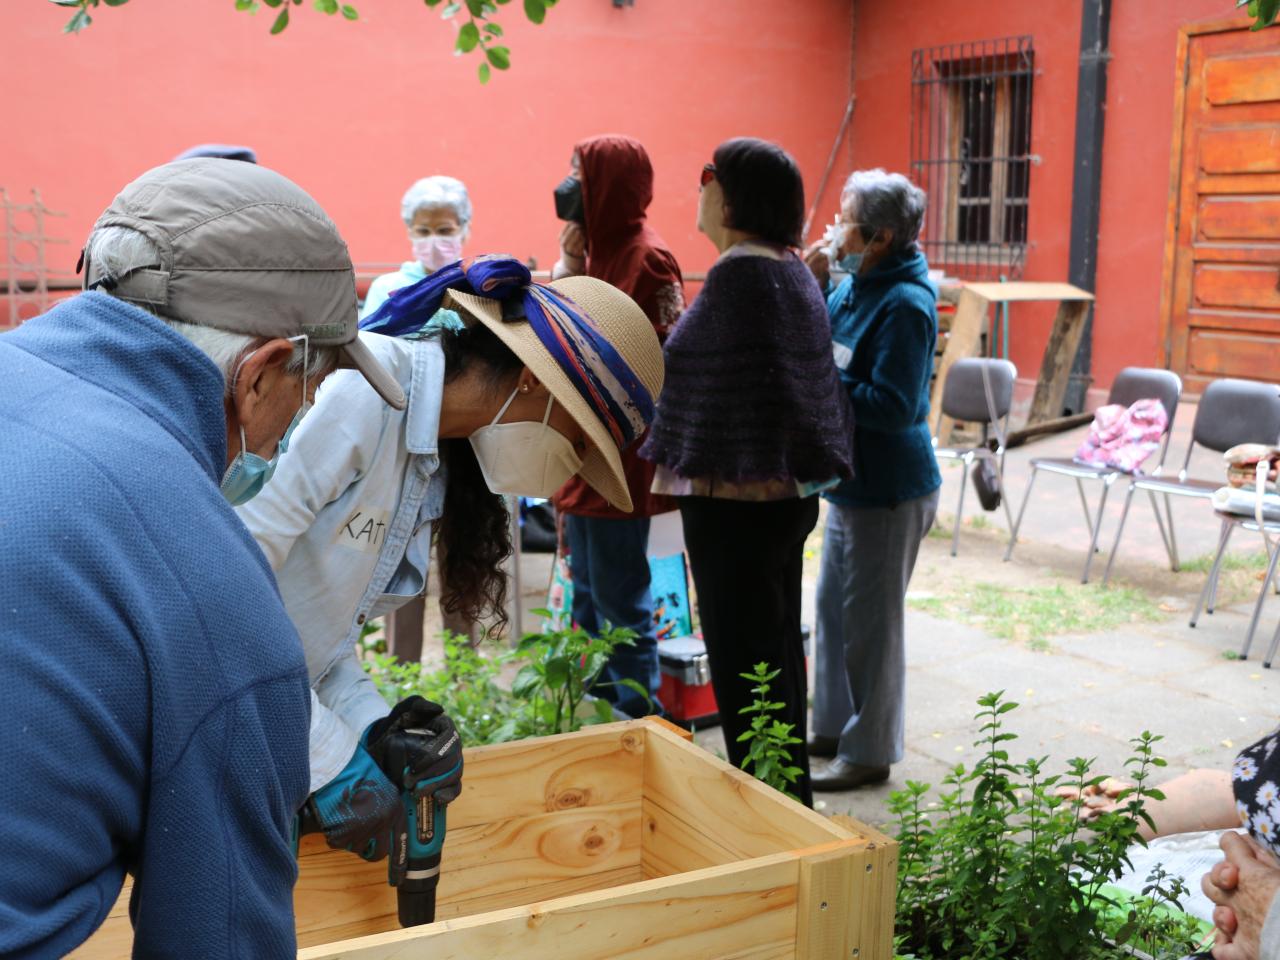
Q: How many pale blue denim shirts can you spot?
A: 1